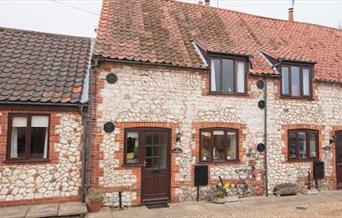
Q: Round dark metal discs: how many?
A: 5